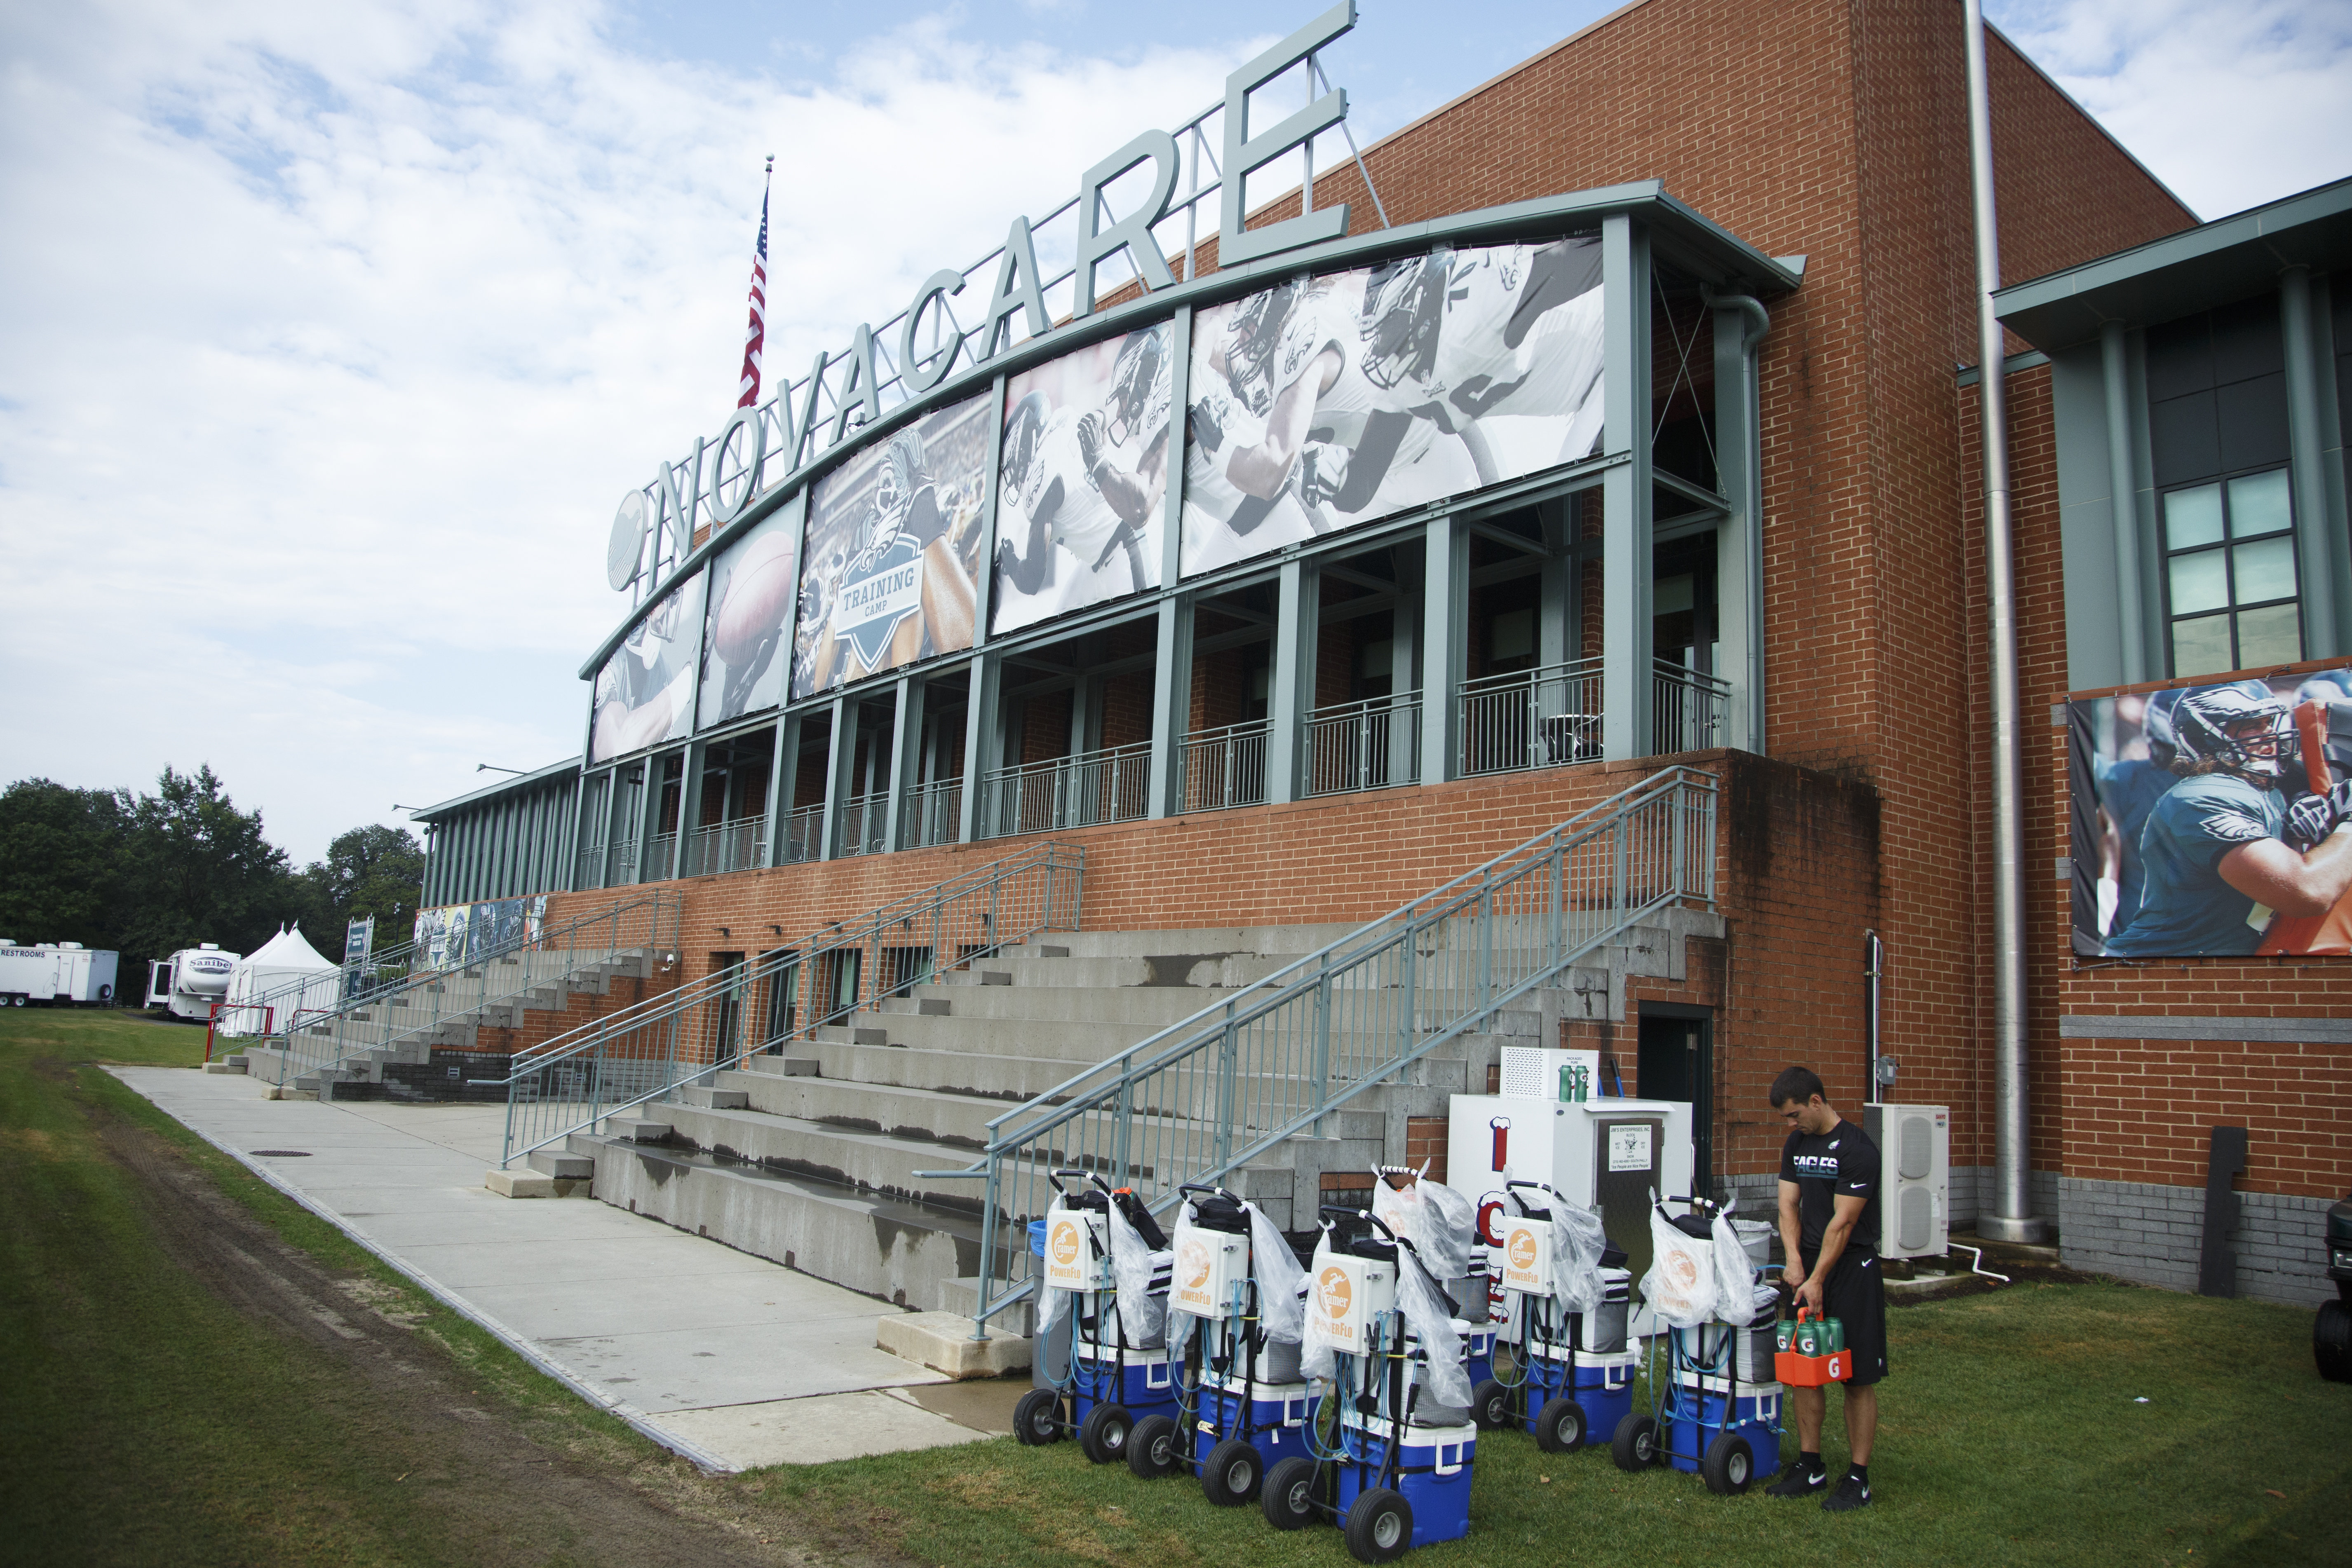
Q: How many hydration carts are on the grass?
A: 6